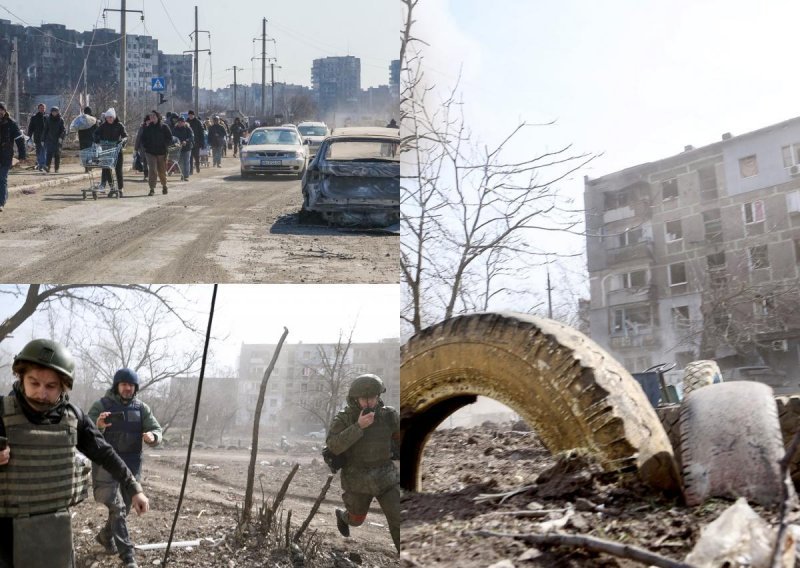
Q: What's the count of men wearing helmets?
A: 3